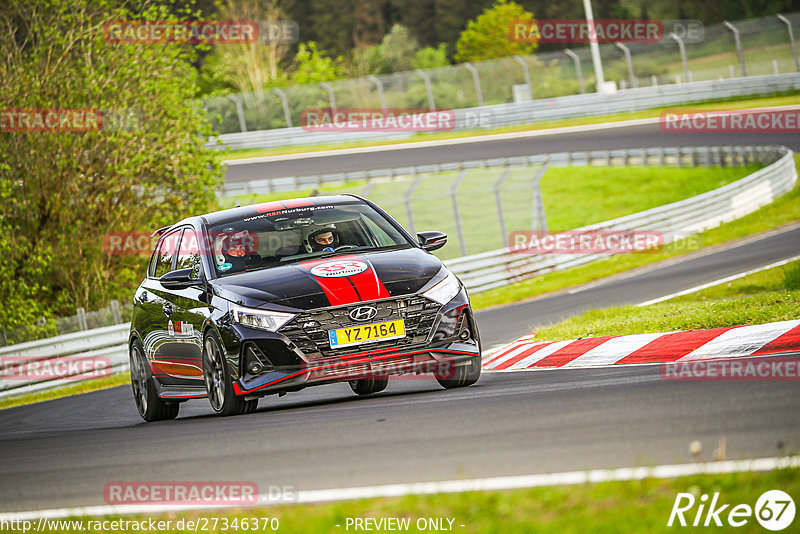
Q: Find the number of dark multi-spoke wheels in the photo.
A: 2